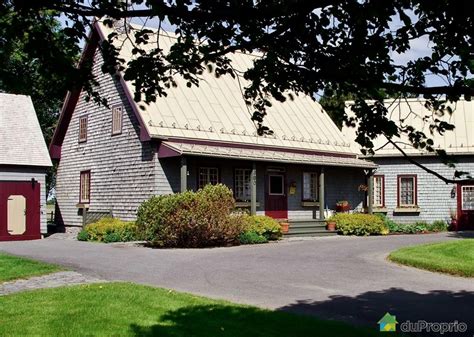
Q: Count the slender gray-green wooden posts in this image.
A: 4